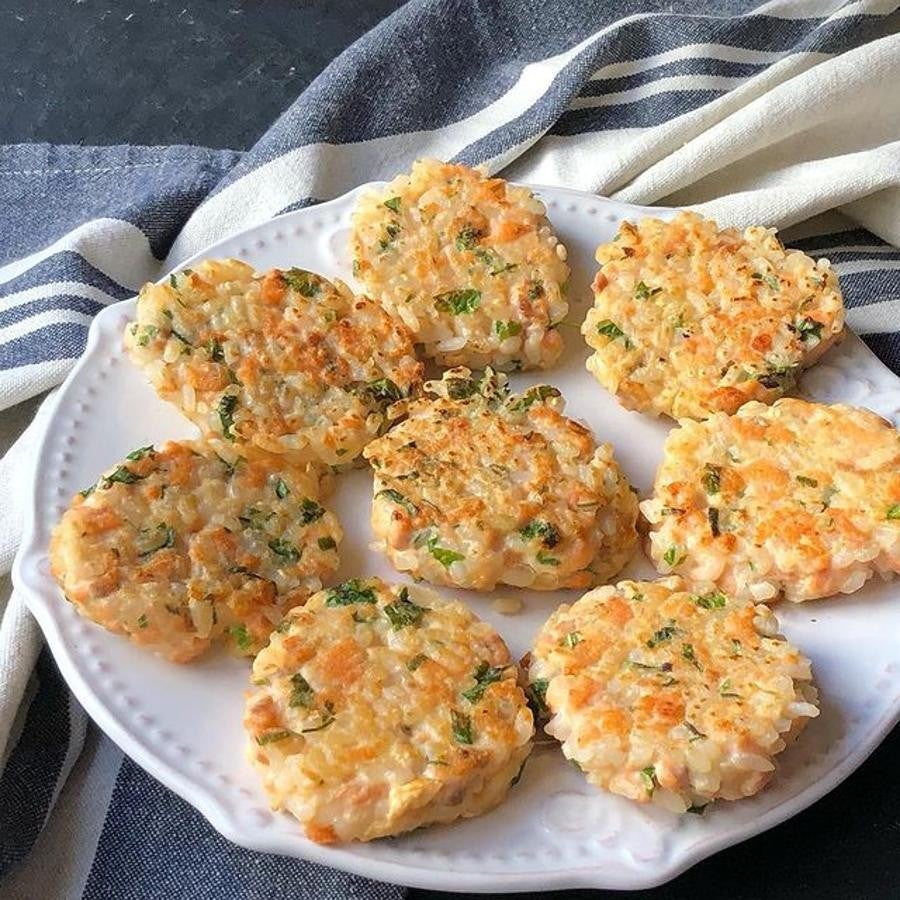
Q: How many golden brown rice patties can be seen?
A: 8